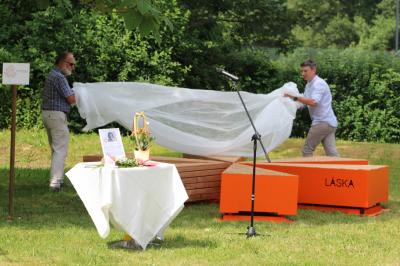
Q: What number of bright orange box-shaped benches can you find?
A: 3